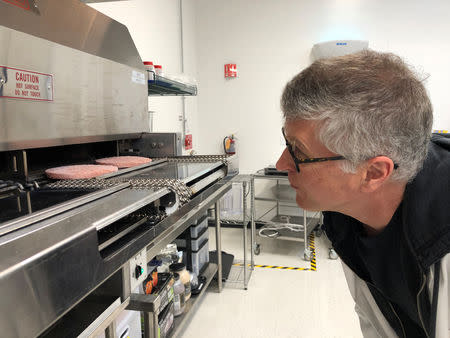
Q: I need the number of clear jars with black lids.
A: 2